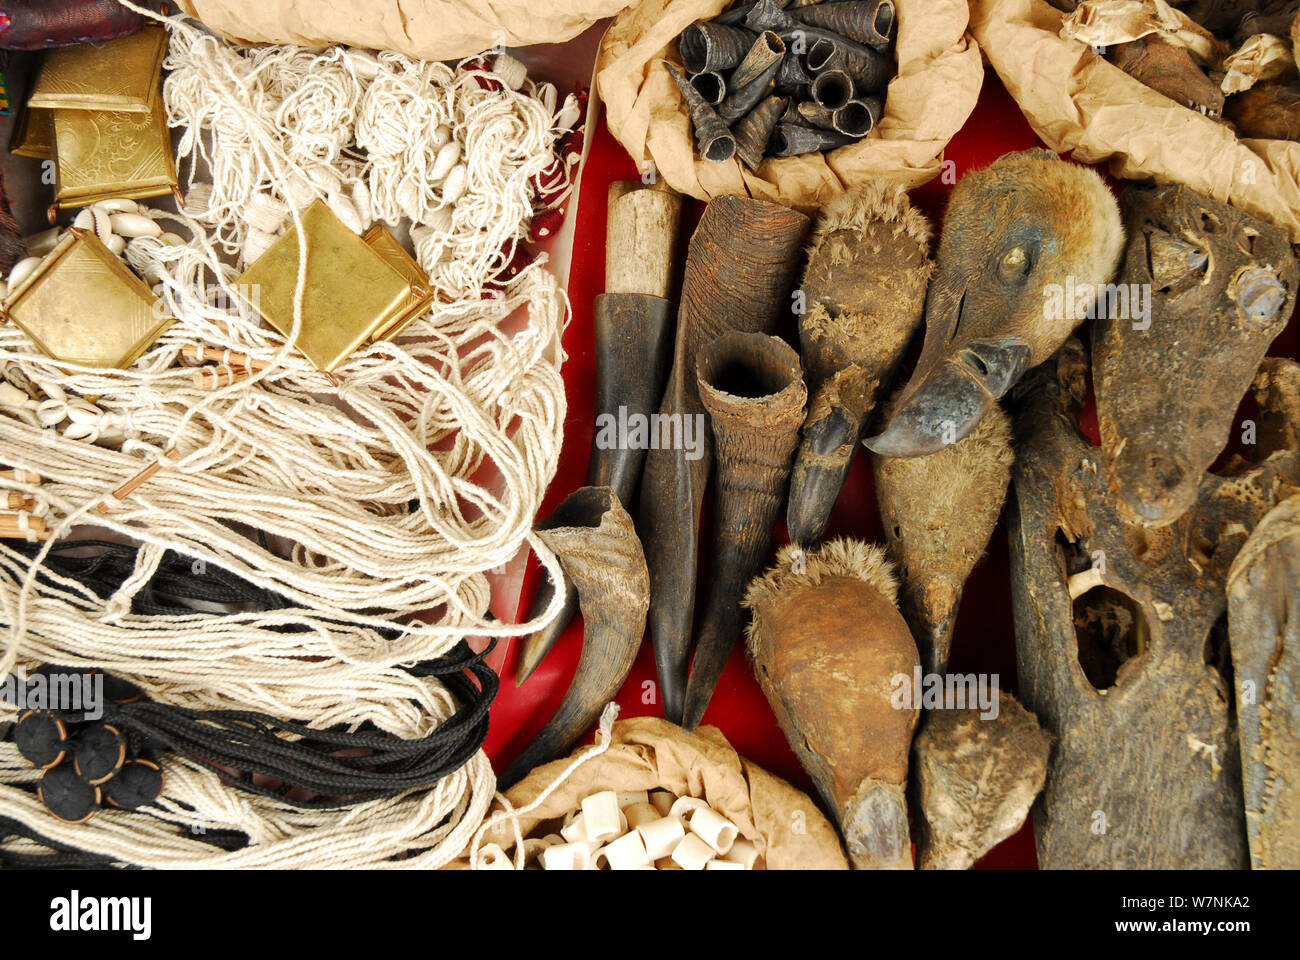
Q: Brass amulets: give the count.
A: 6